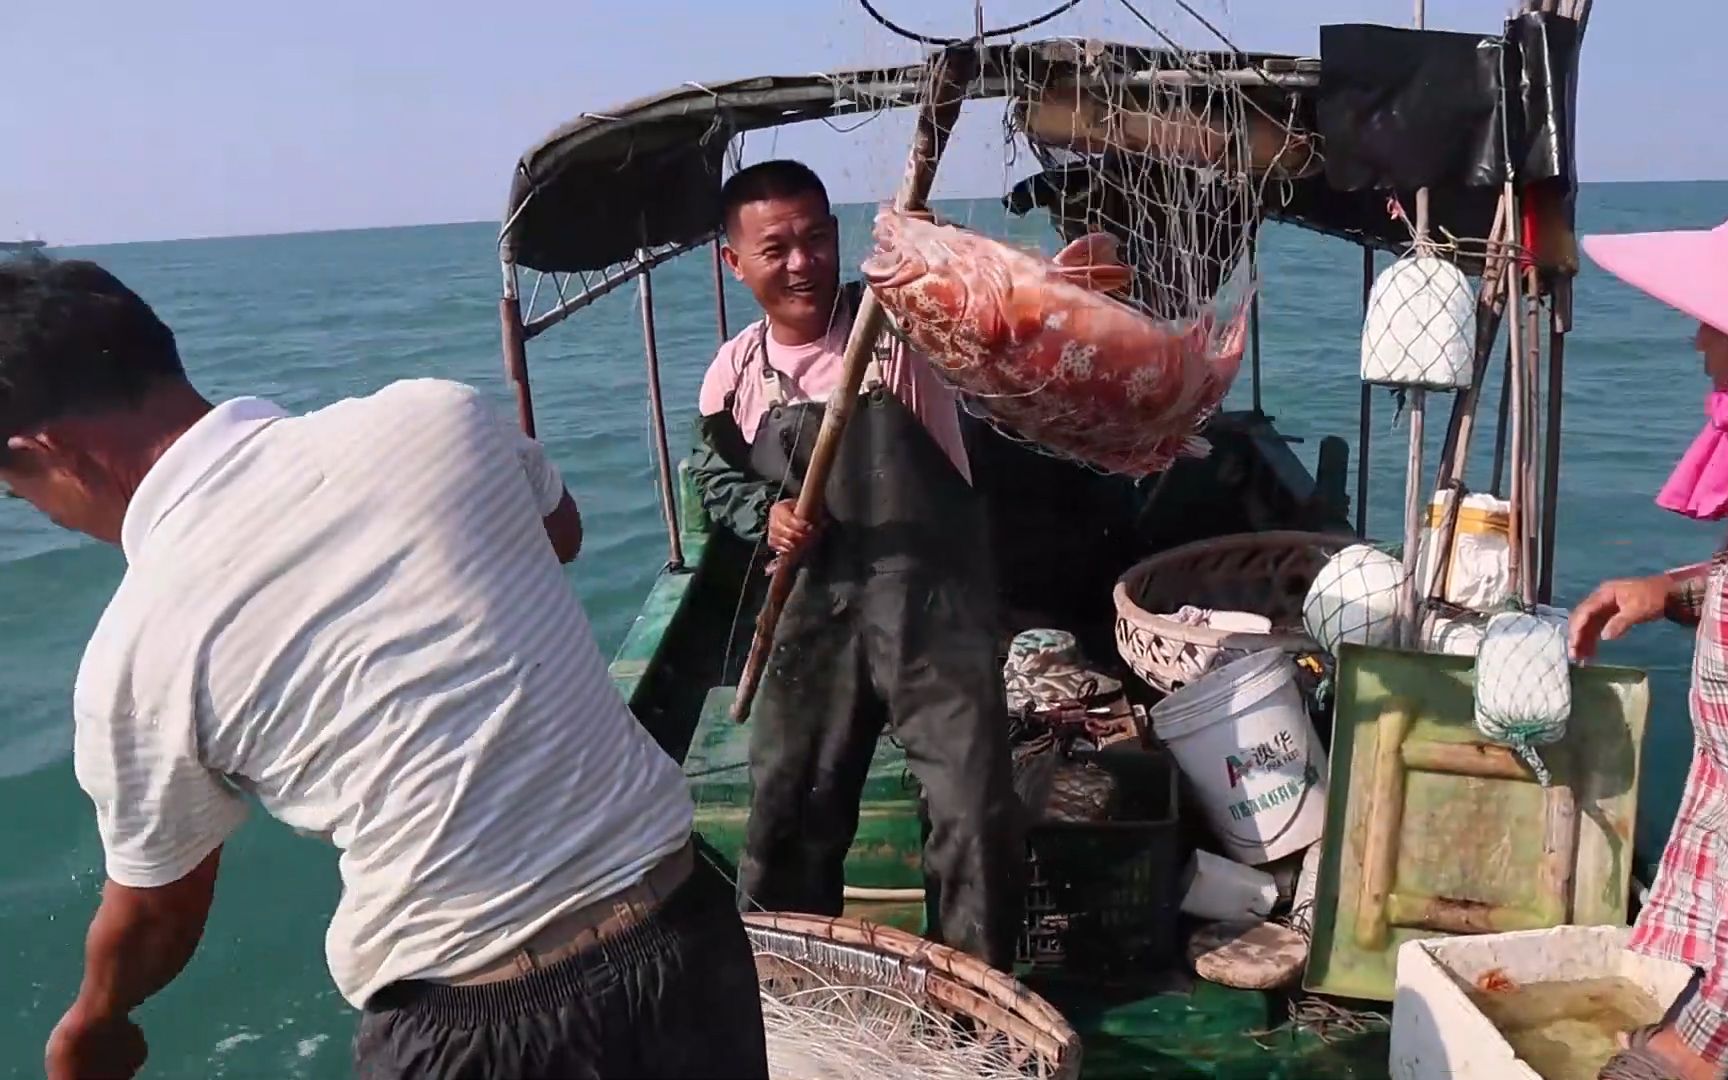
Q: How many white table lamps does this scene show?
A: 0